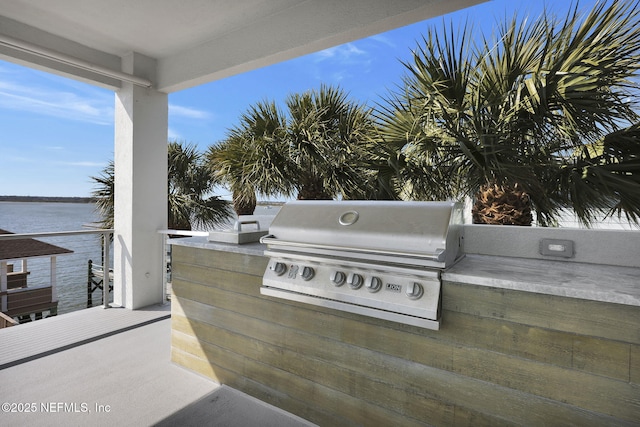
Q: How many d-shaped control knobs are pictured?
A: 6